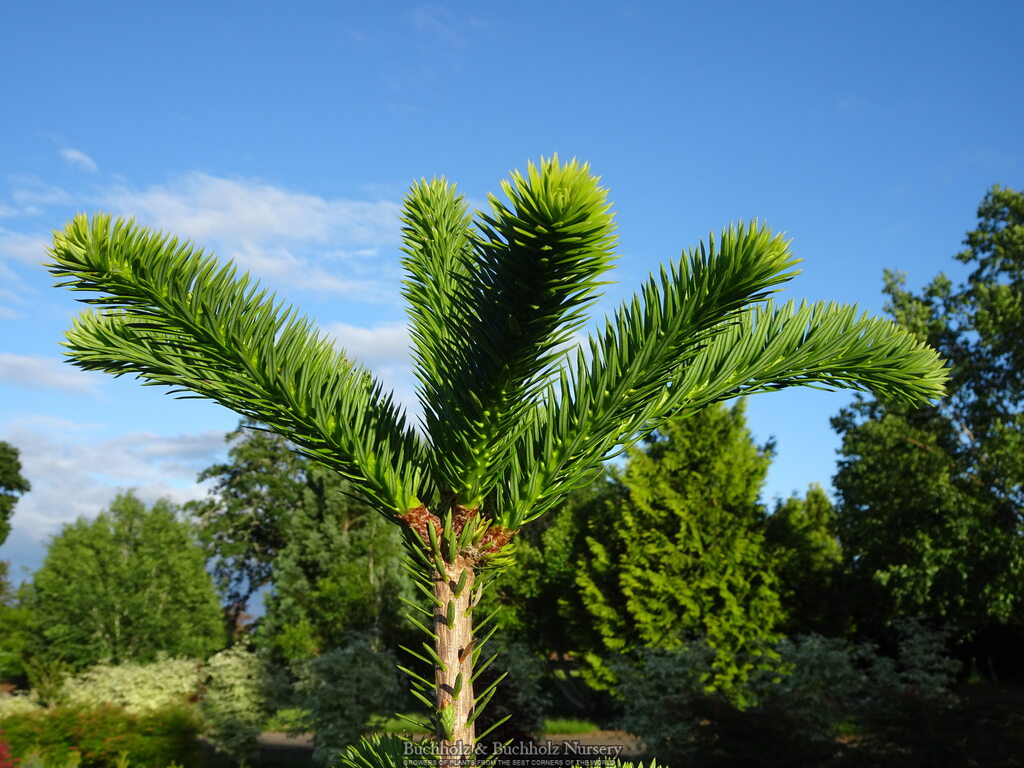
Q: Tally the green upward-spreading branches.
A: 6